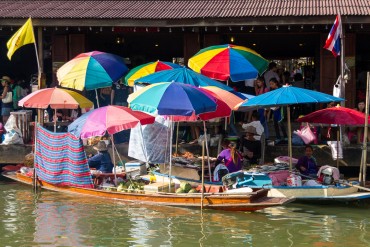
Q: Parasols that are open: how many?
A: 10